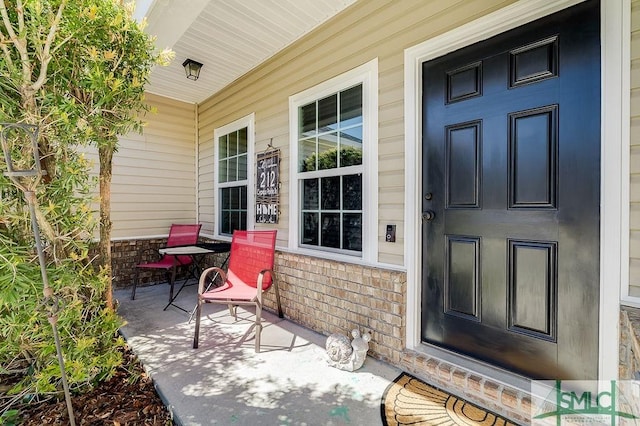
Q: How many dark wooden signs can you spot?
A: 1